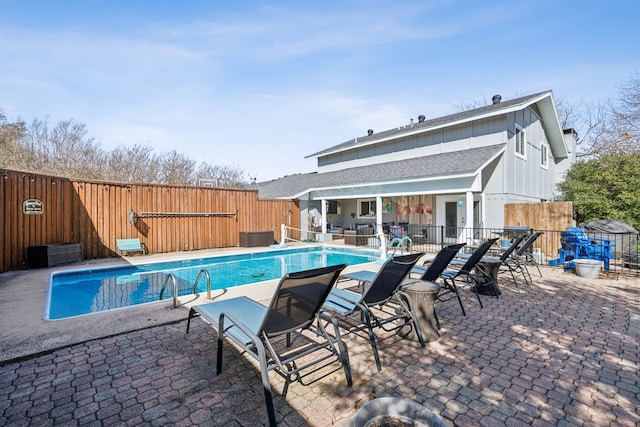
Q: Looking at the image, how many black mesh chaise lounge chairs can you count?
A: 6